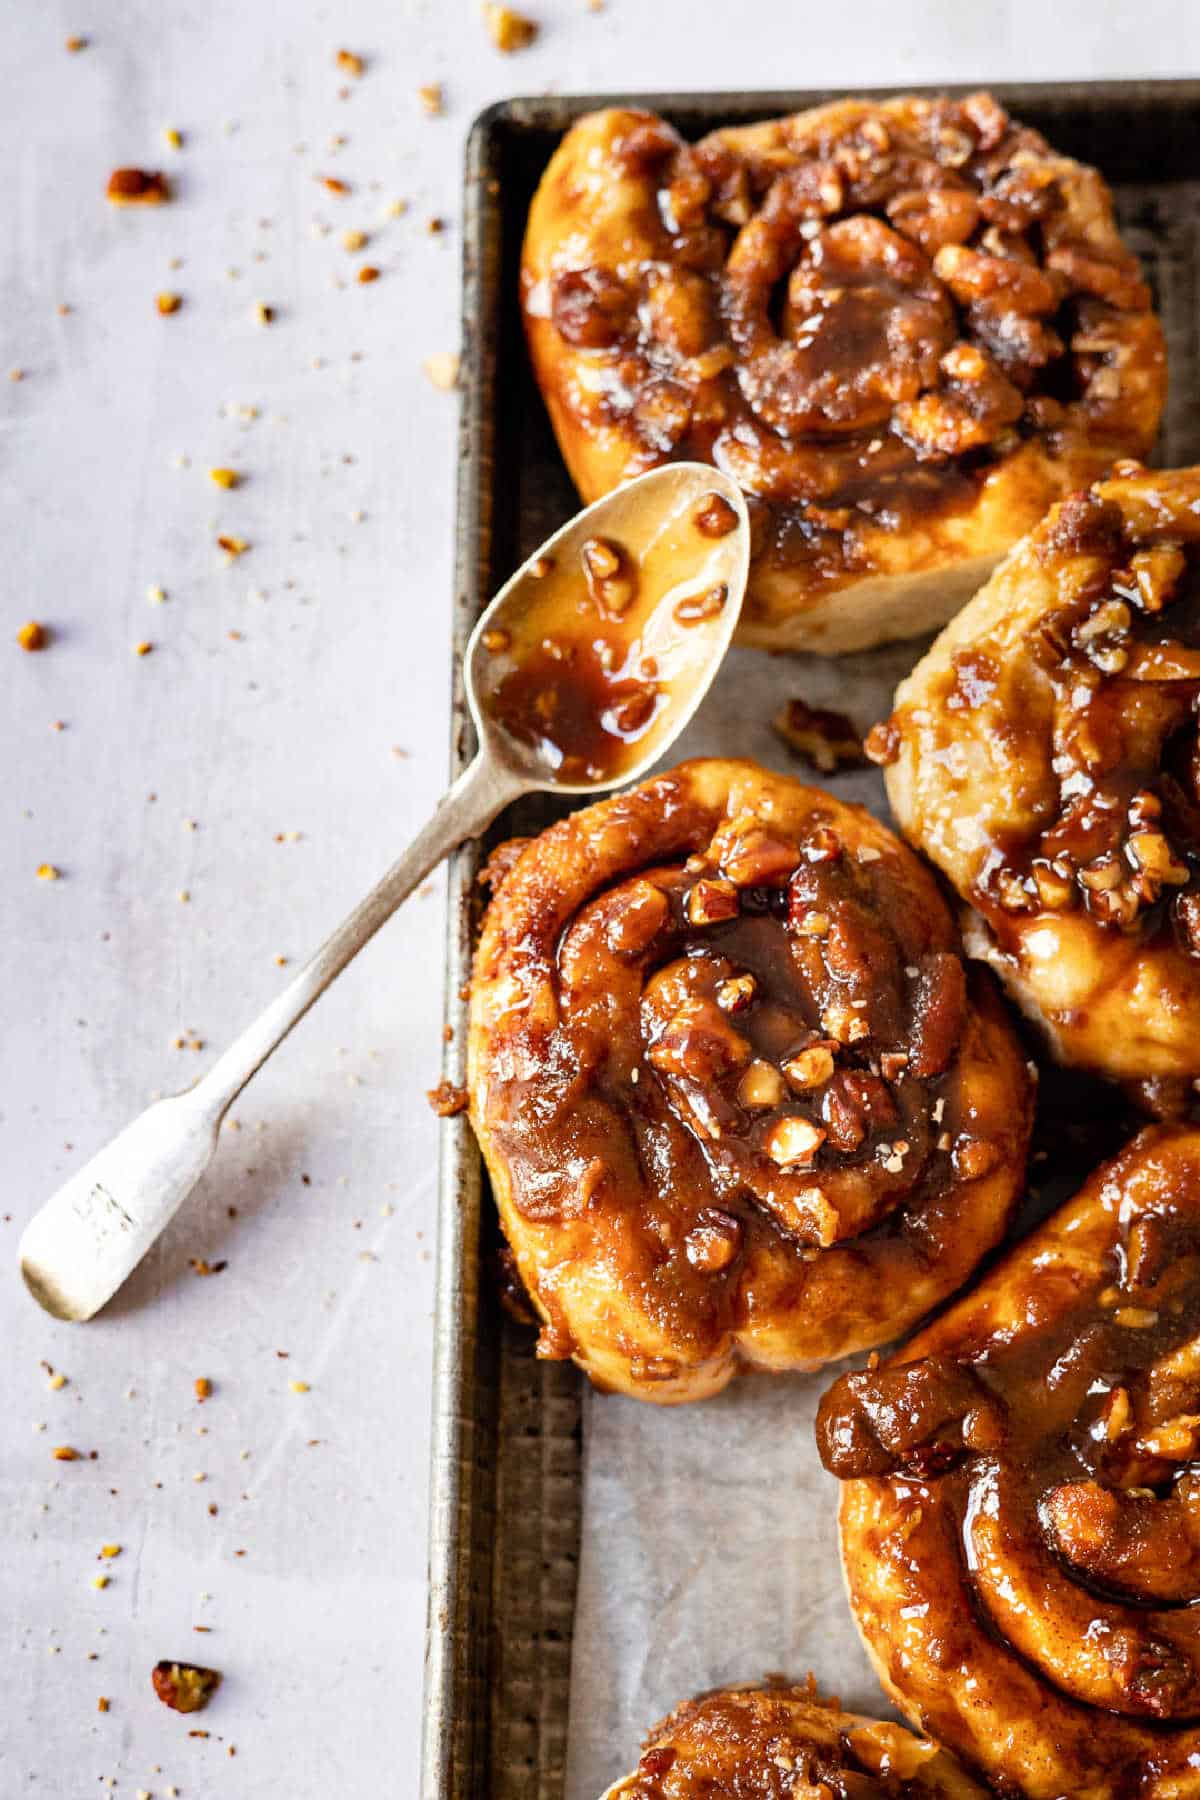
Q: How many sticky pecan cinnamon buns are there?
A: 5